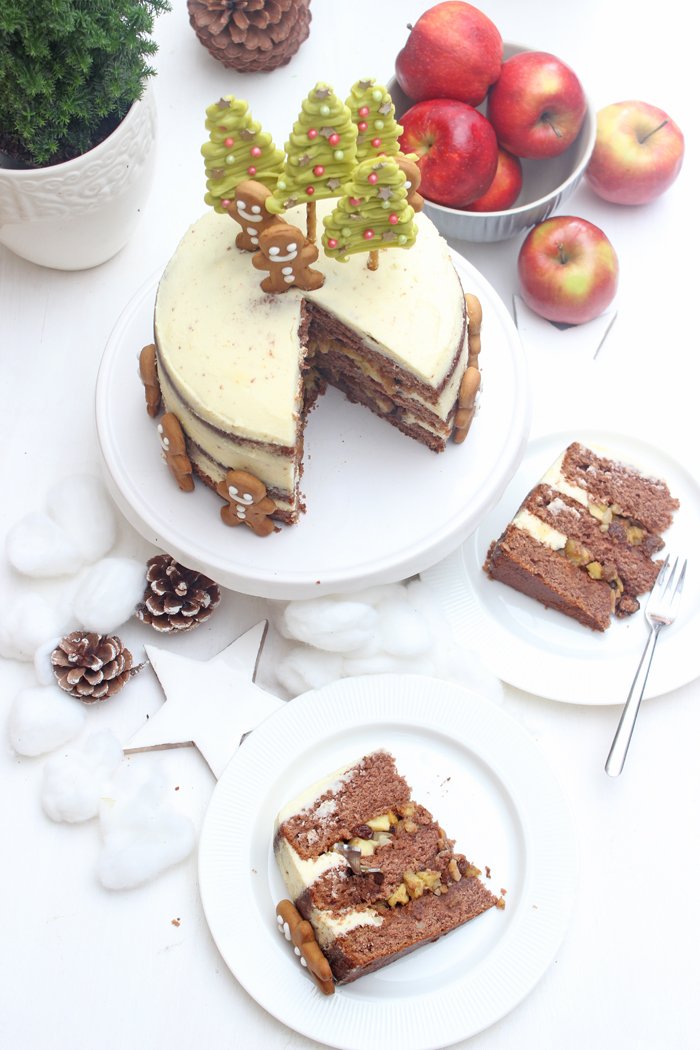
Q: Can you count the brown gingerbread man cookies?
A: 9